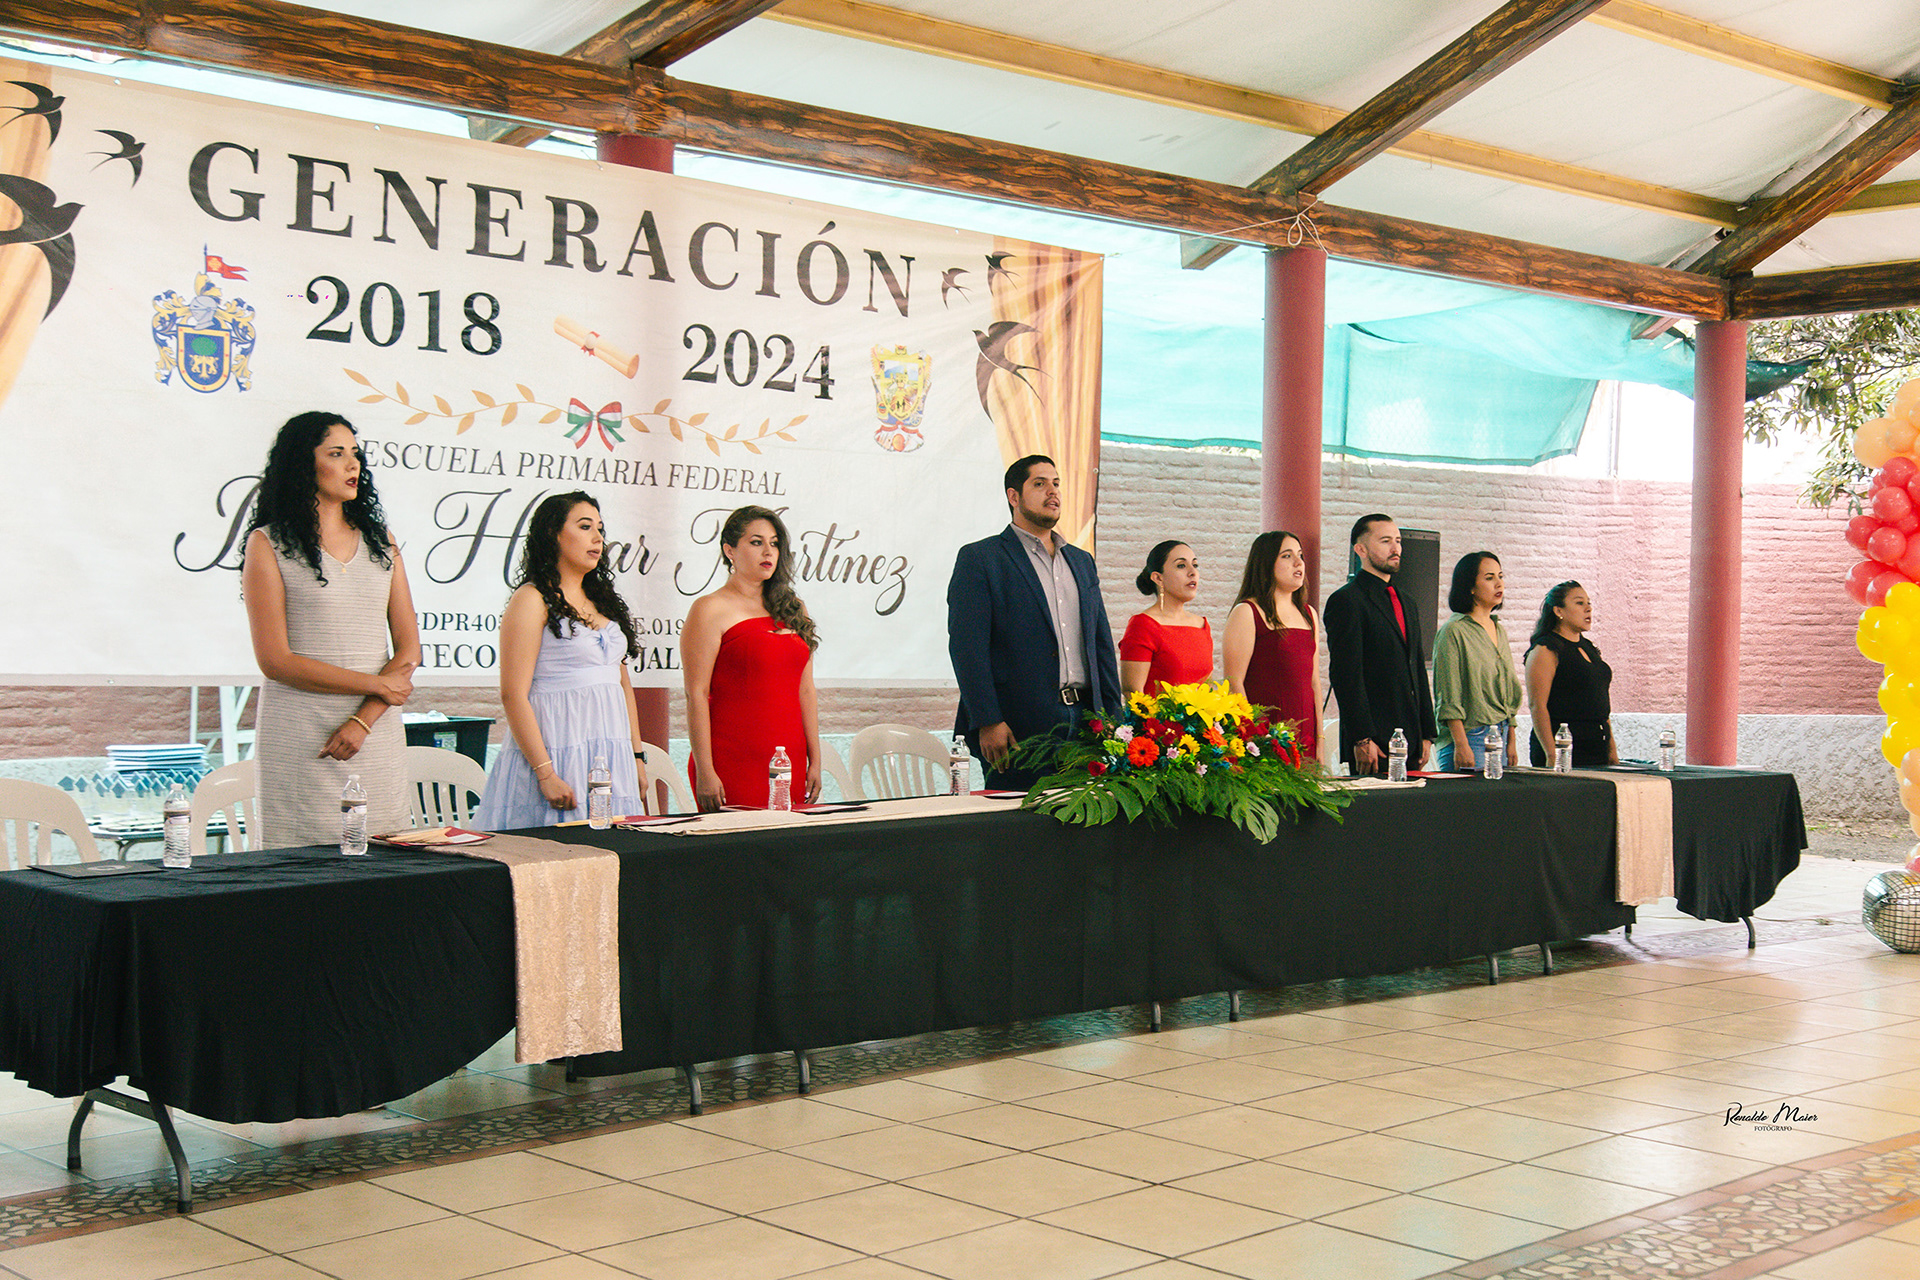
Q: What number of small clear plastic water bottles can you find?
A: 9